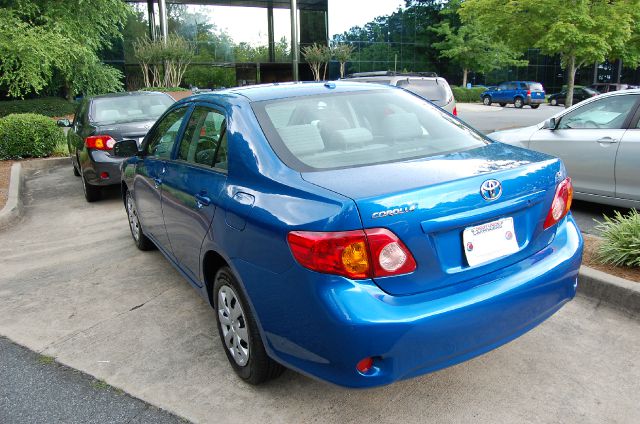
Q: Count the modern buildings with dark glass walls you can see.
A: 1